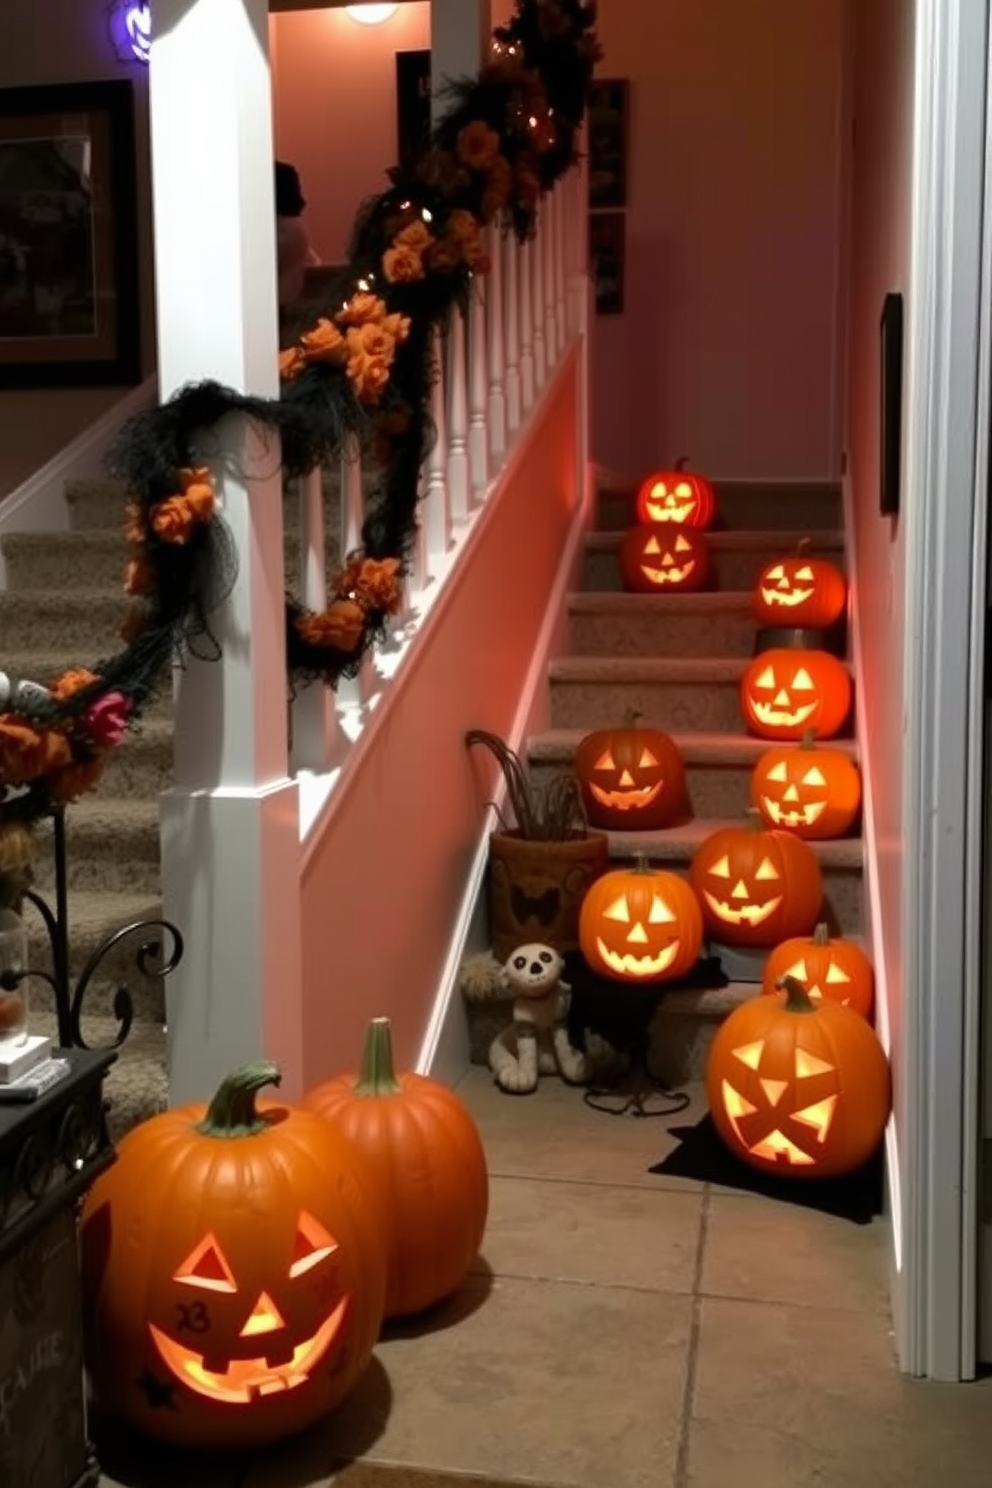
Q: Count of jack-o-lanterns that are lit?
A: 11